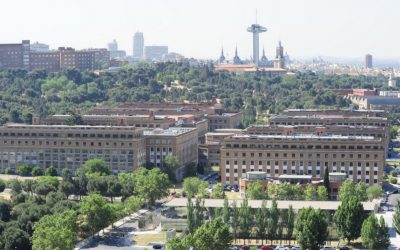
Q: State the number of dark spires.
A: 3